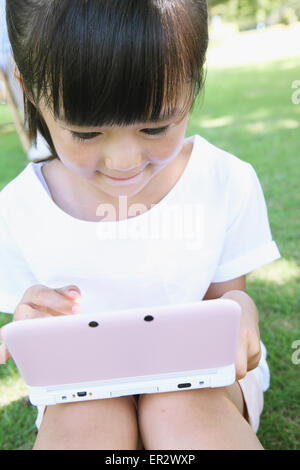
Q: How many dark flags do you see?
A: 0